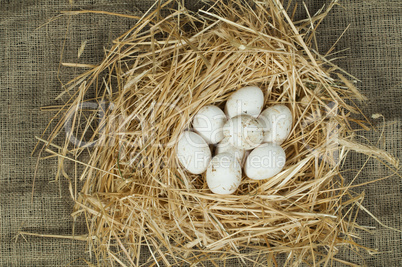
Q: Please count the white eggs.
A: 8